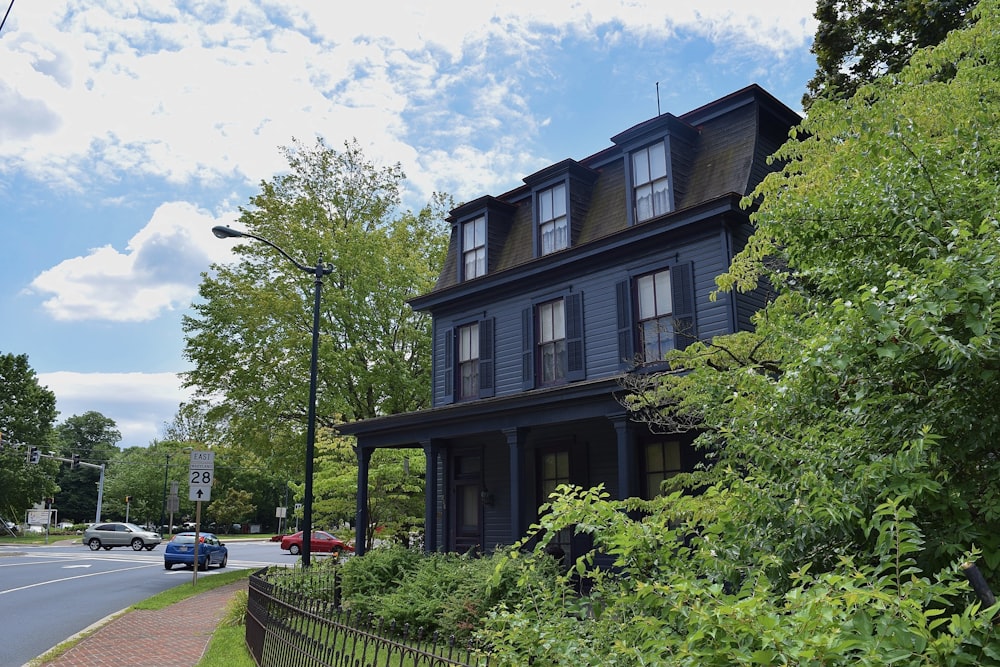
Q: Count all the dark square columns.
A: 4